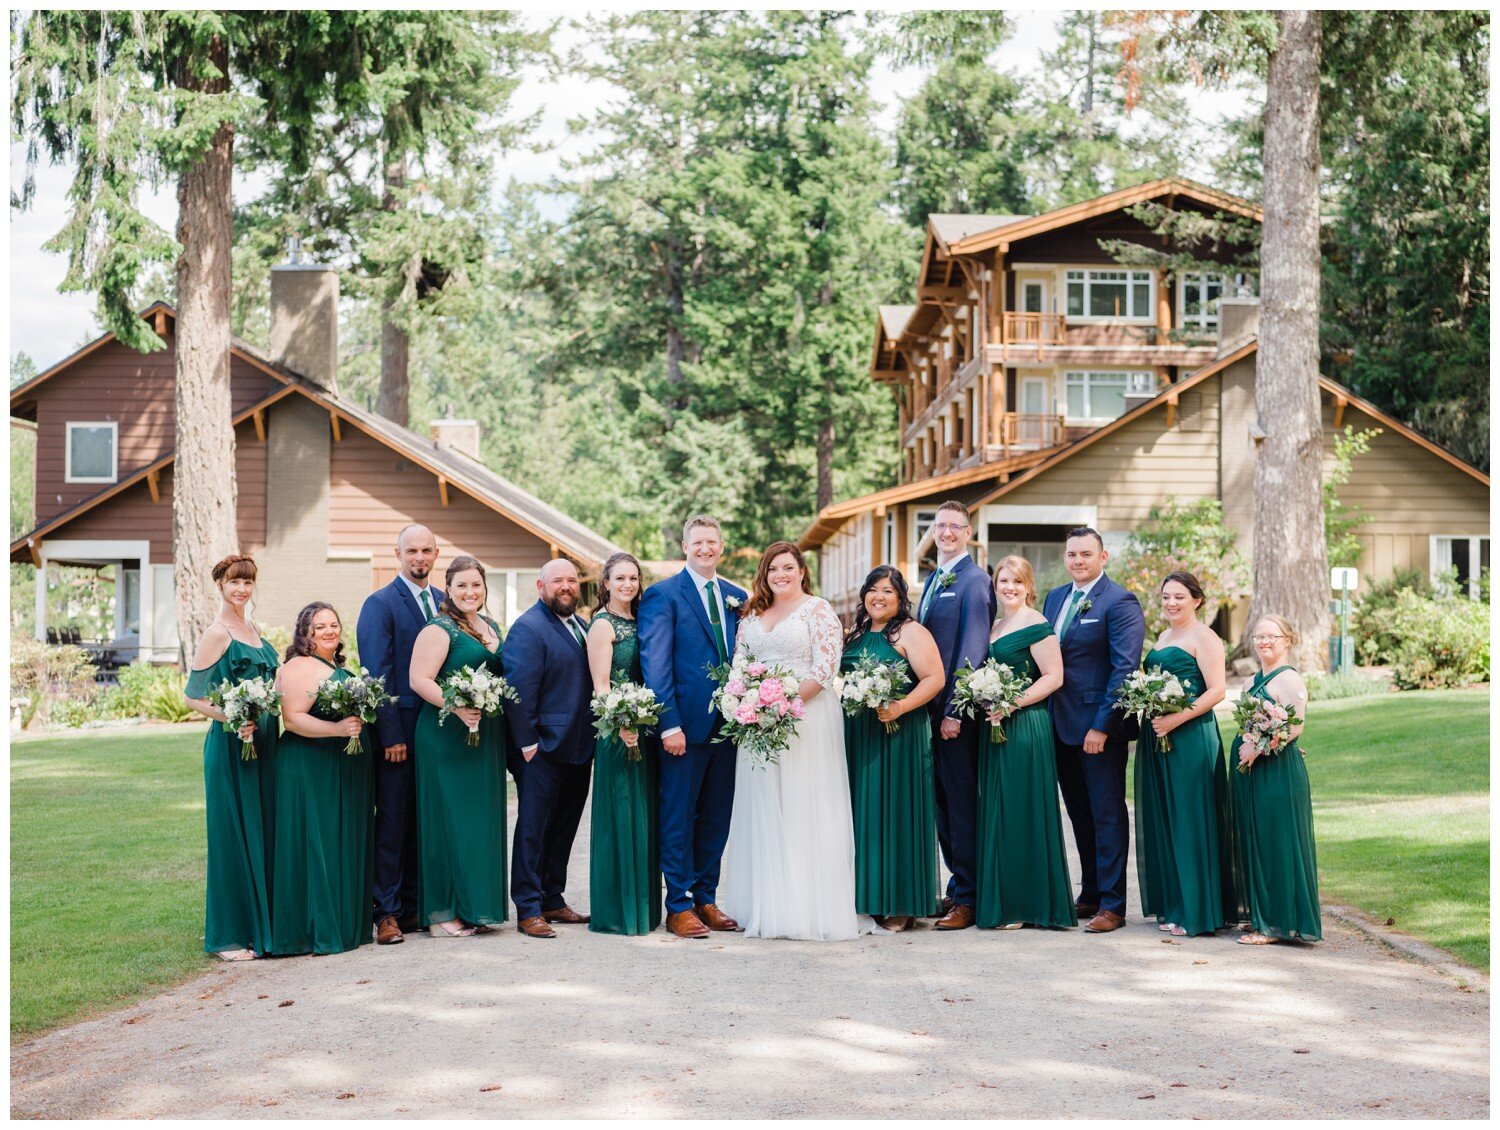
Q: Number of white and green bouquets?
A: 7